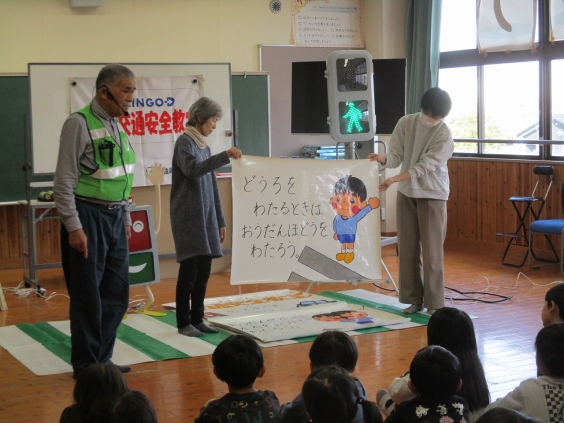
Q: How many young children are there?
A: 10